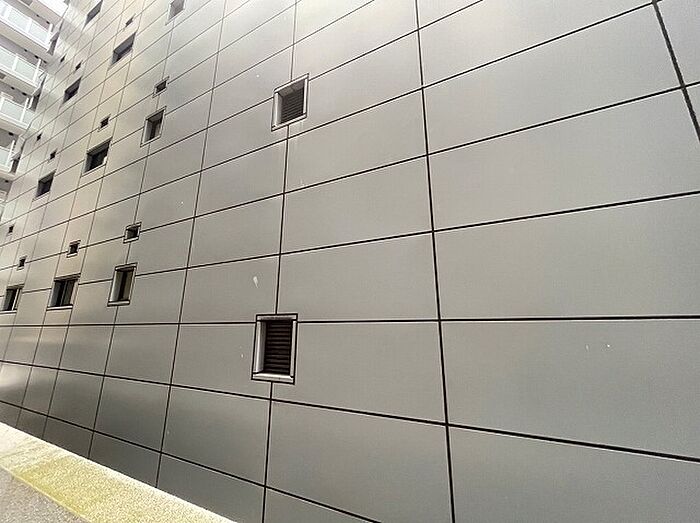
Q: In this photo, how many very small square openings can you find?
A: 11